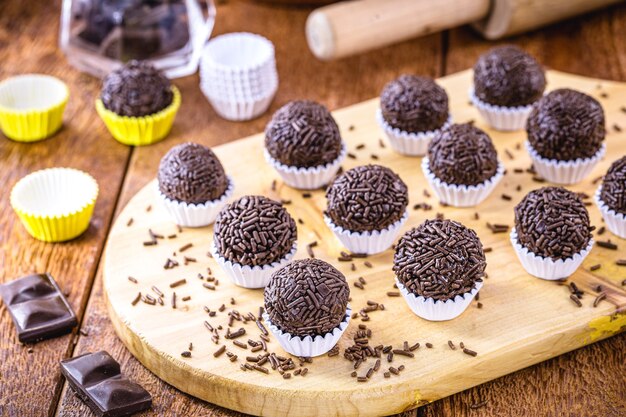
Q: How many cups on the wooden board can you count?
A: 12